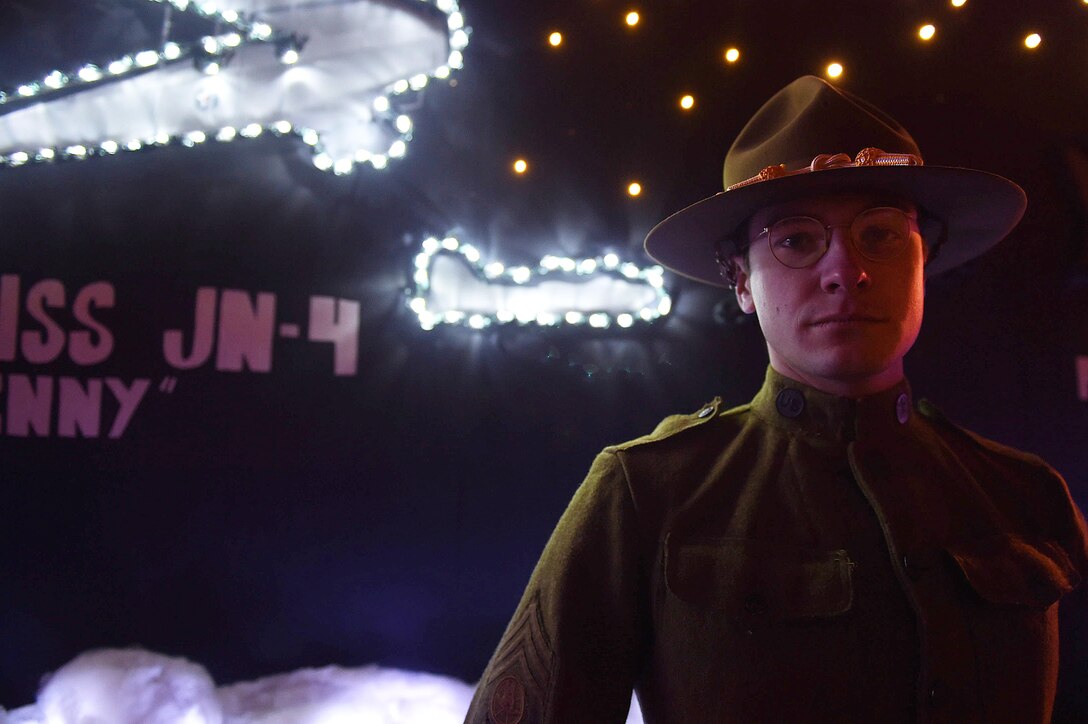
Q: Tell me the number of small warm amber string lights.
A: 10